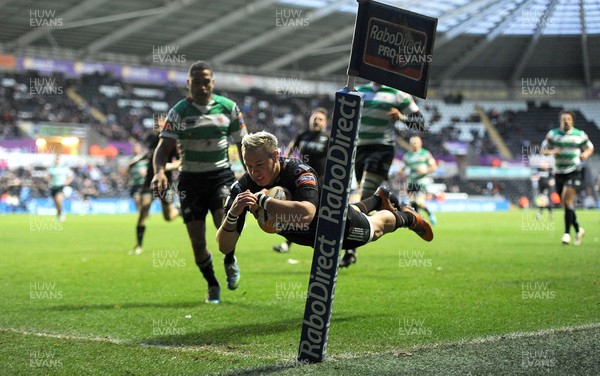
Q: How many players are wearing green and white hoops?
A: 6